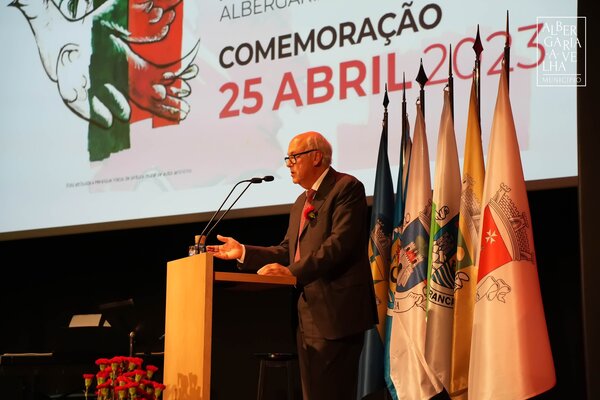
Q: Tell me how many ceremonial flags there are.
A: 6